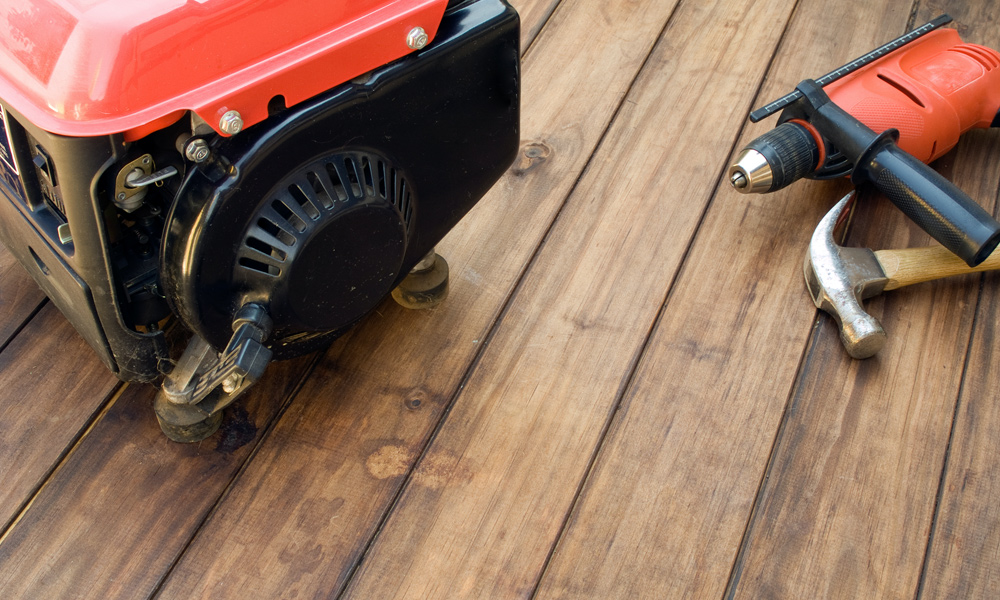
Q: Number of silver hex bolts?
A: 3